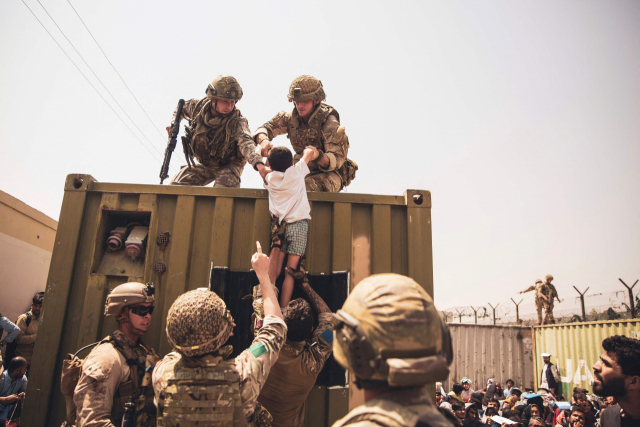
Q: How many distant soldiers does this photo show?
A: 2